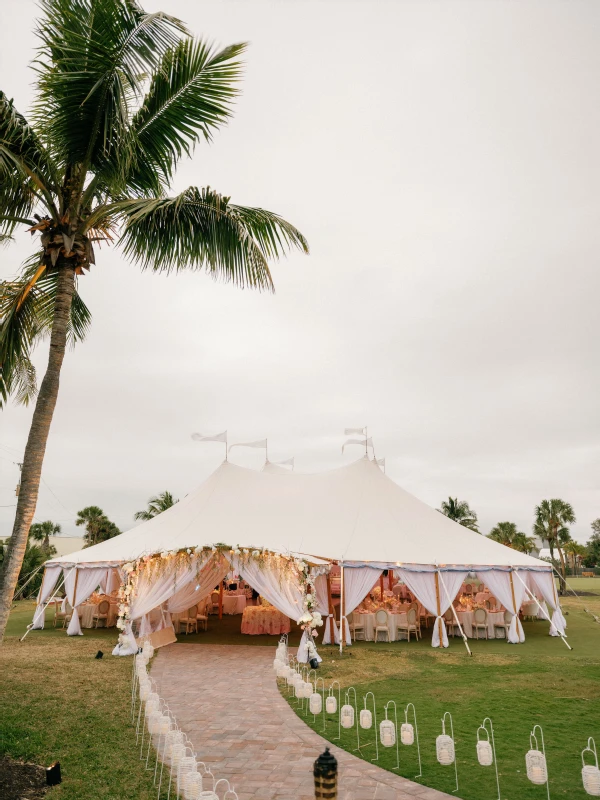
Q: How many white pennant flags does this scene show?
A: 6